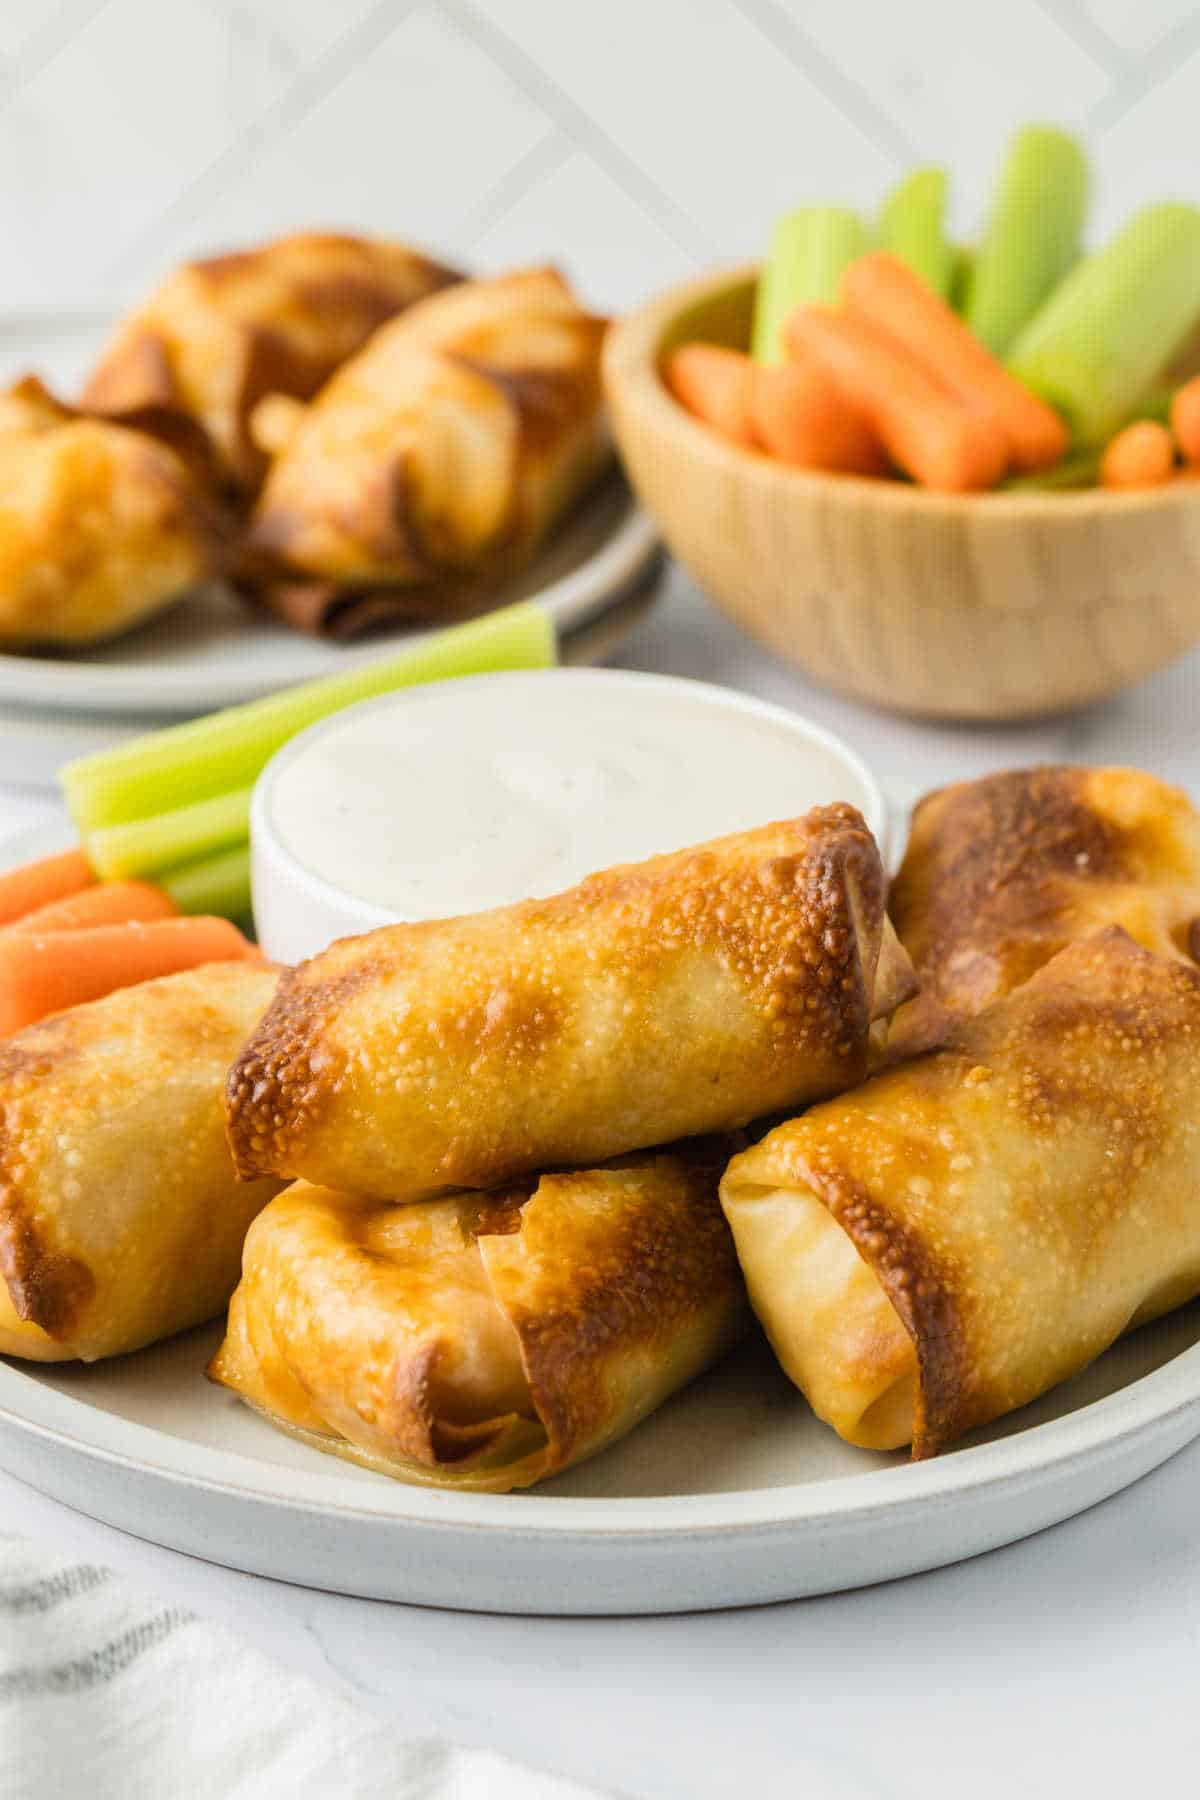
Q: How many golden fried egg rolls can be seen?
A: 8